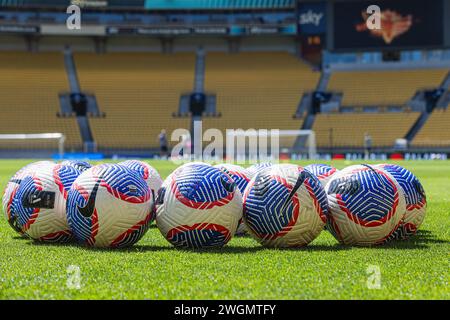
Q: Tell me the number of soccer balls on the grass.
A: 11